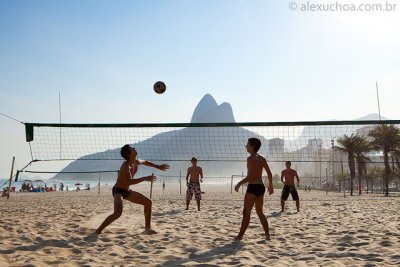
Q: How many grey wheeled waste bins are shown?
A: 0